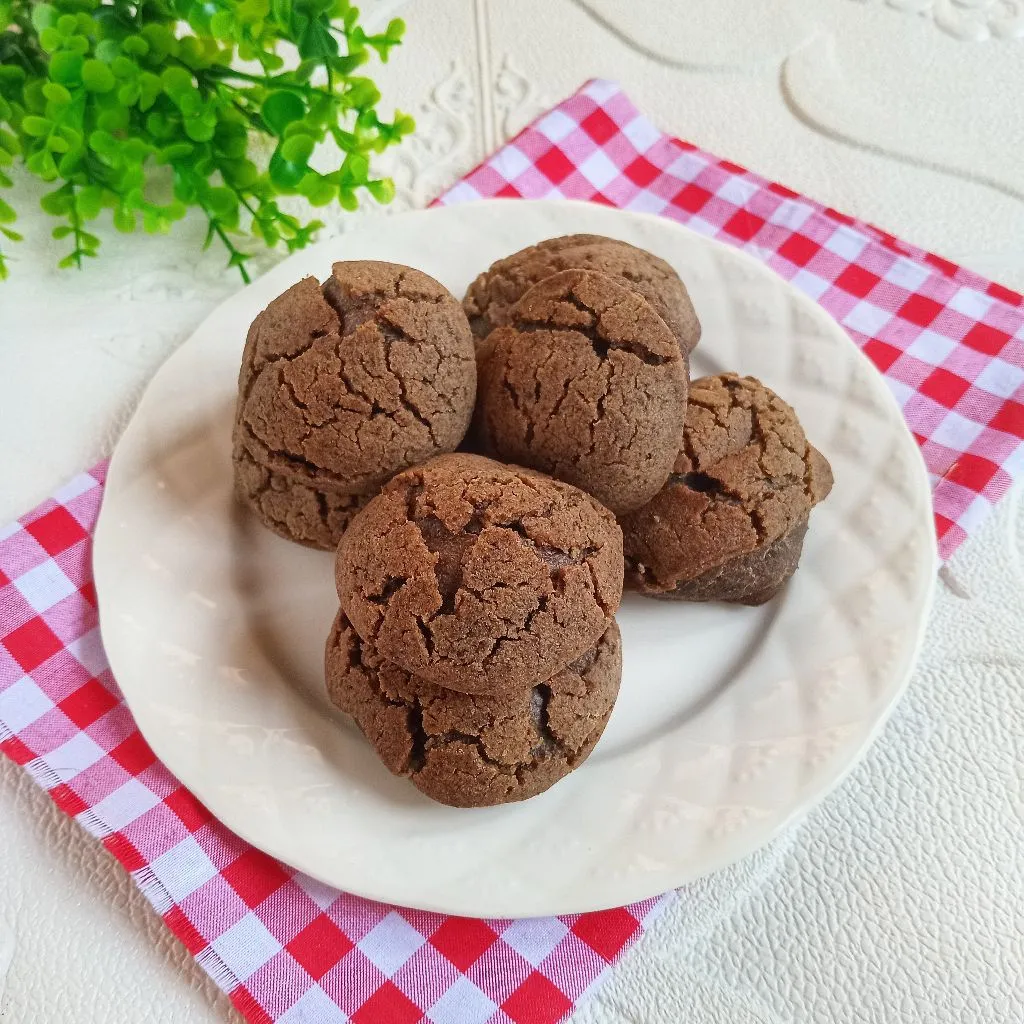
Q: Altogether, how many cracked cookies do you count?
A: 7